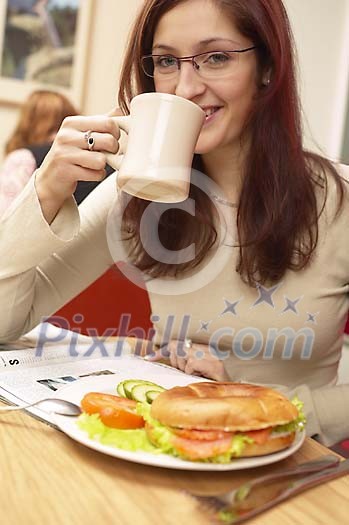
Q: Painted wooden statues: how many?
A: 0